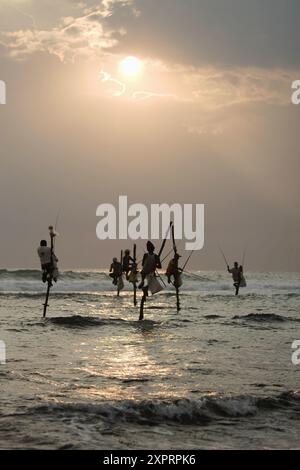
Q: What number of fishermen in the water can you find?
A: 6